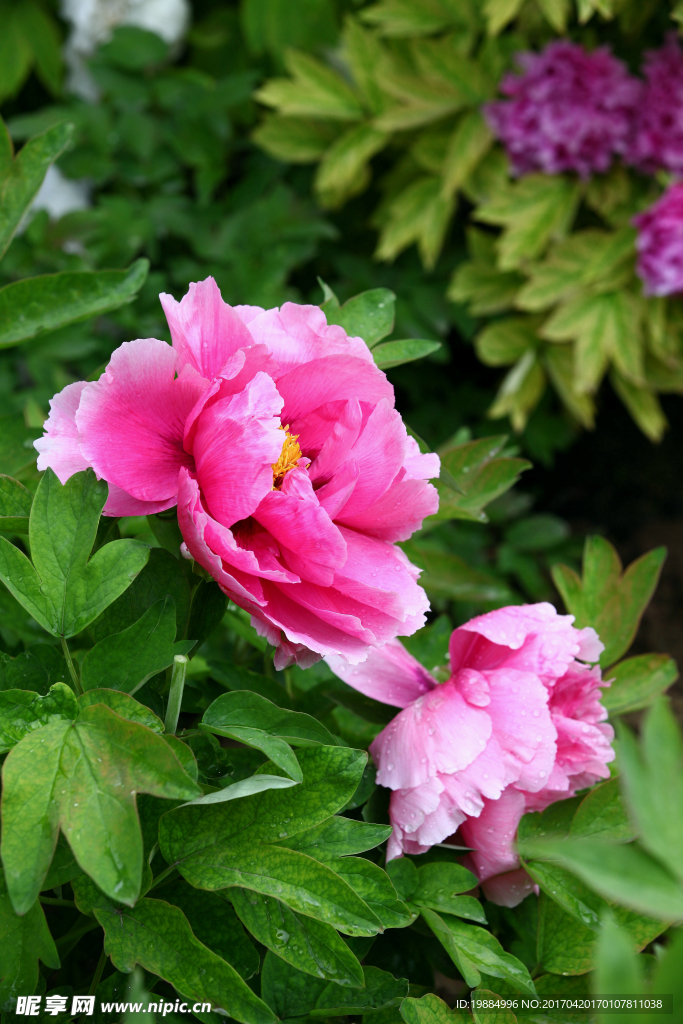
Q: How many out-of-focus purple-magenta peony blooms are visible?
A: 3